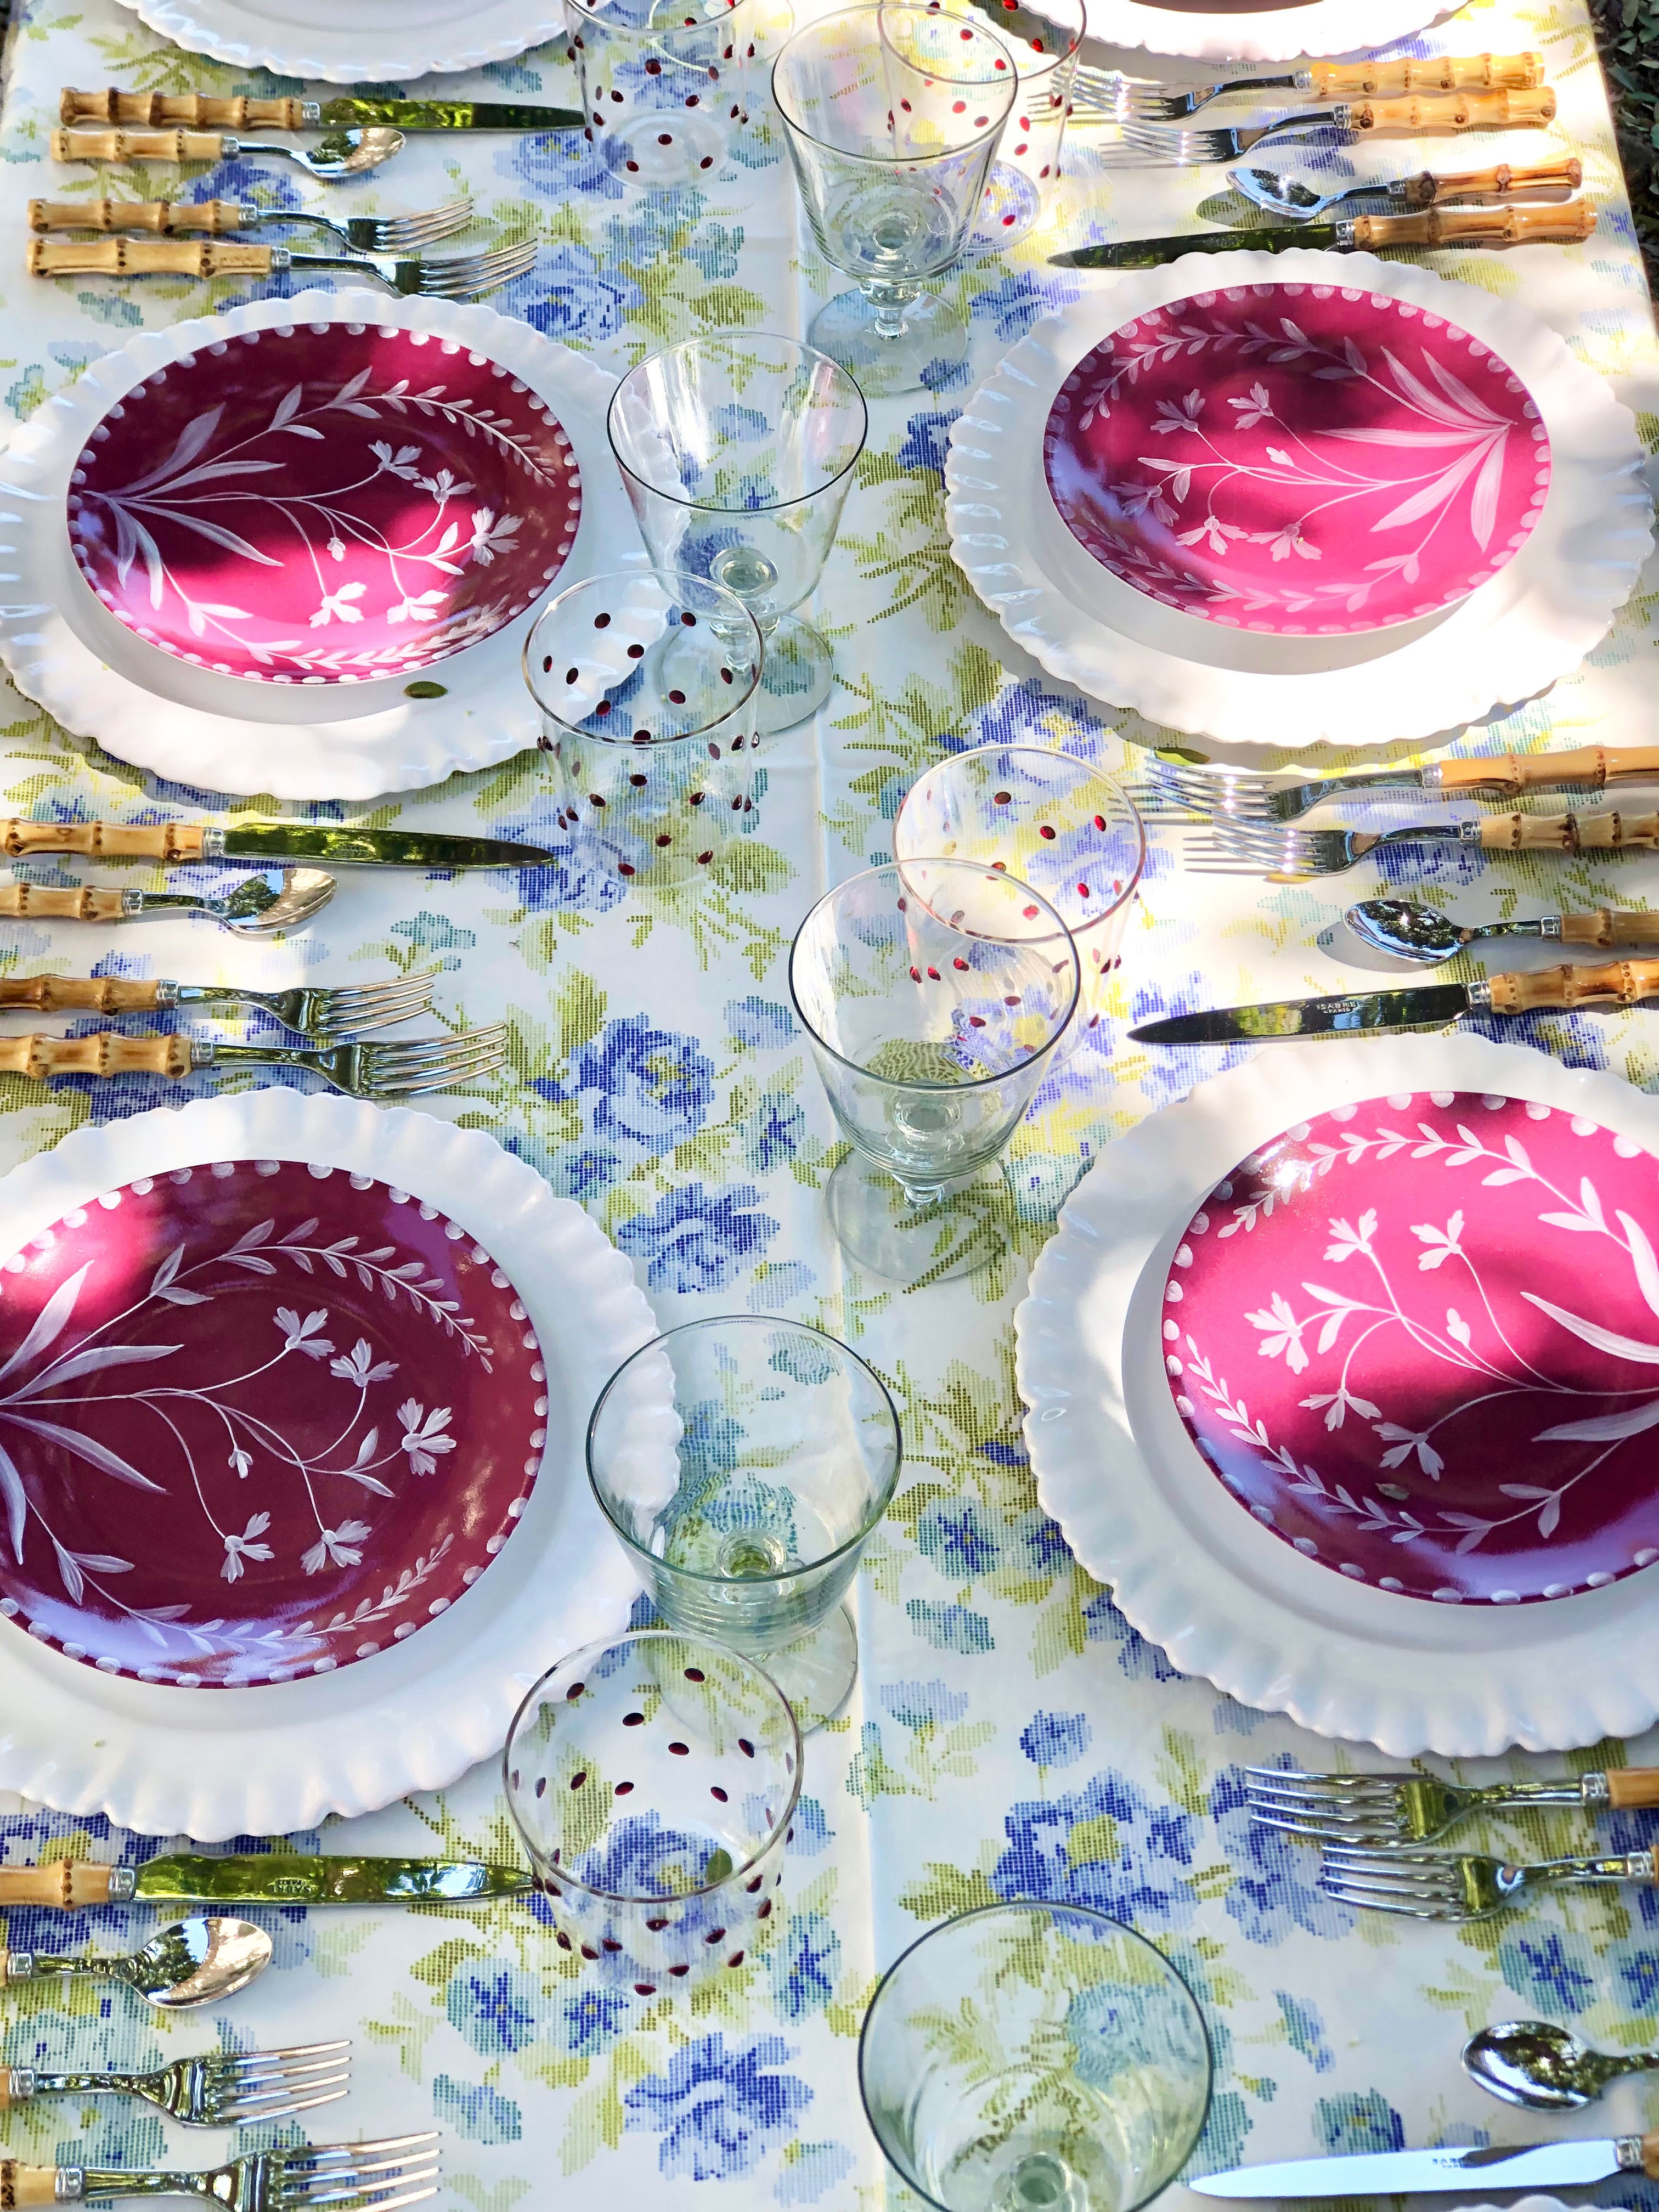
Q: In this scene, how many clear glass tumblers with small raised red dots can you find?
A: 5